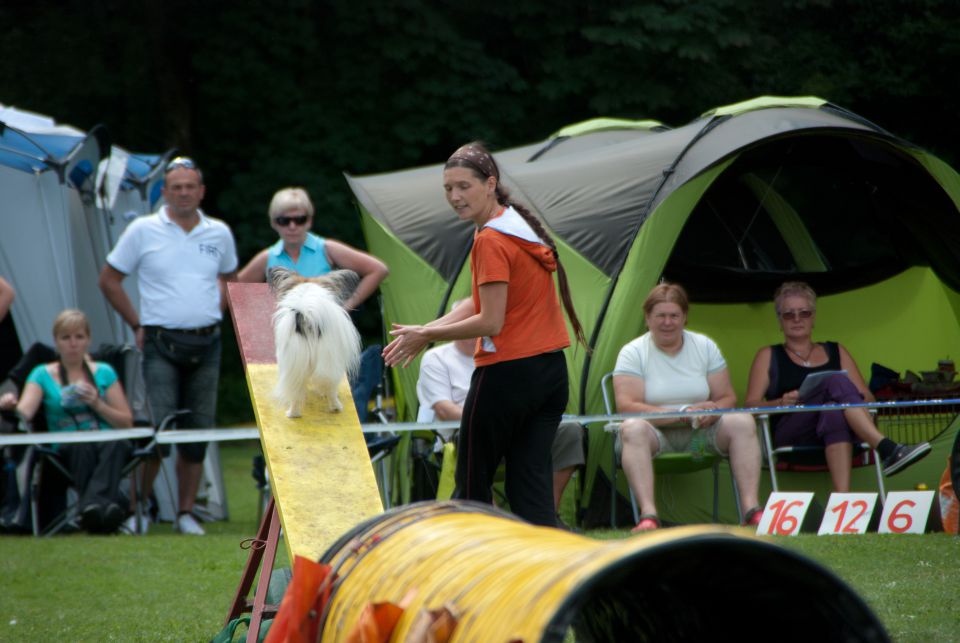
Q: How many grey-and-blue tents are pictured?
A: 2